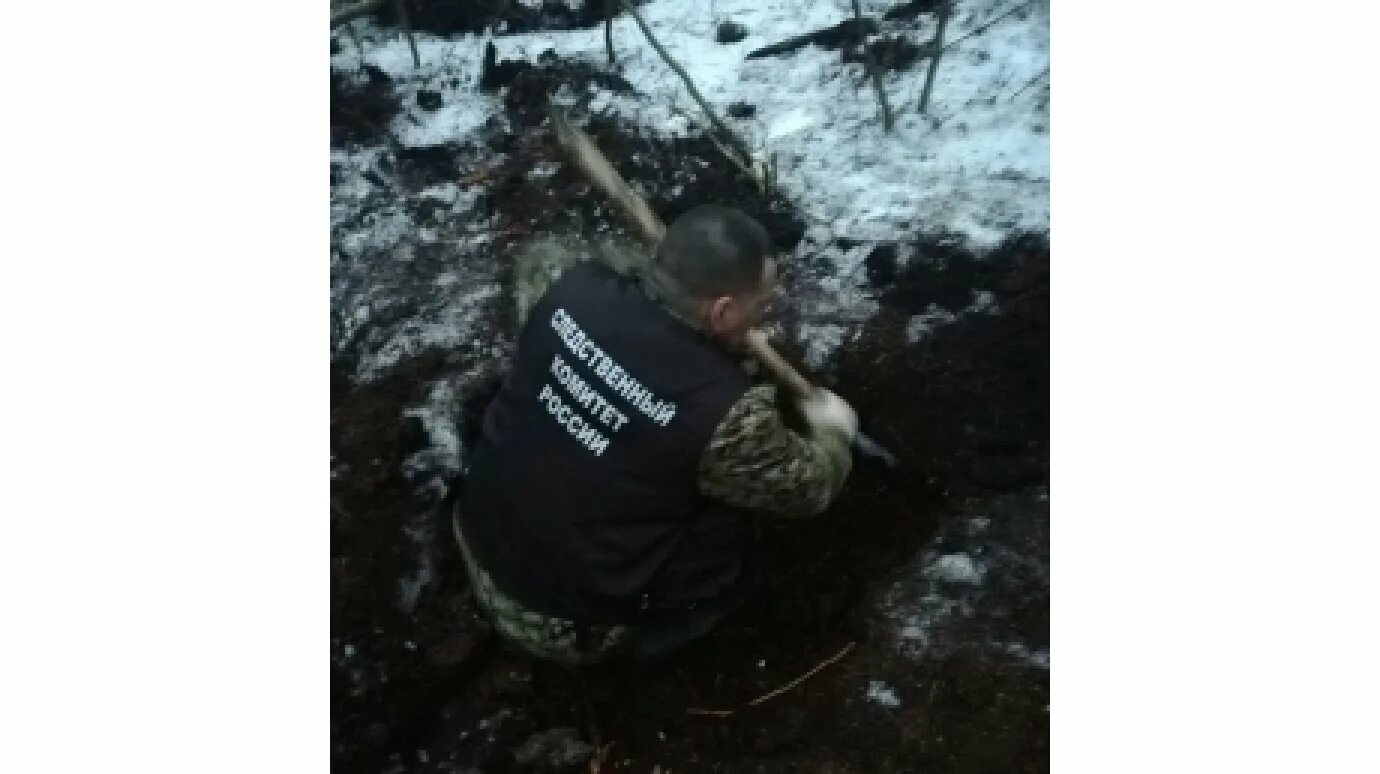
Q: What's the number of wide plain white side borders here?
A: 2